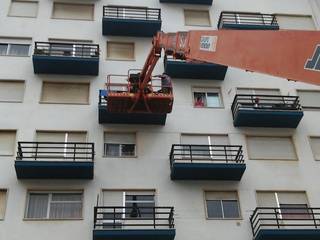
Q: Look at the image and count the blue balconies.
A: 11